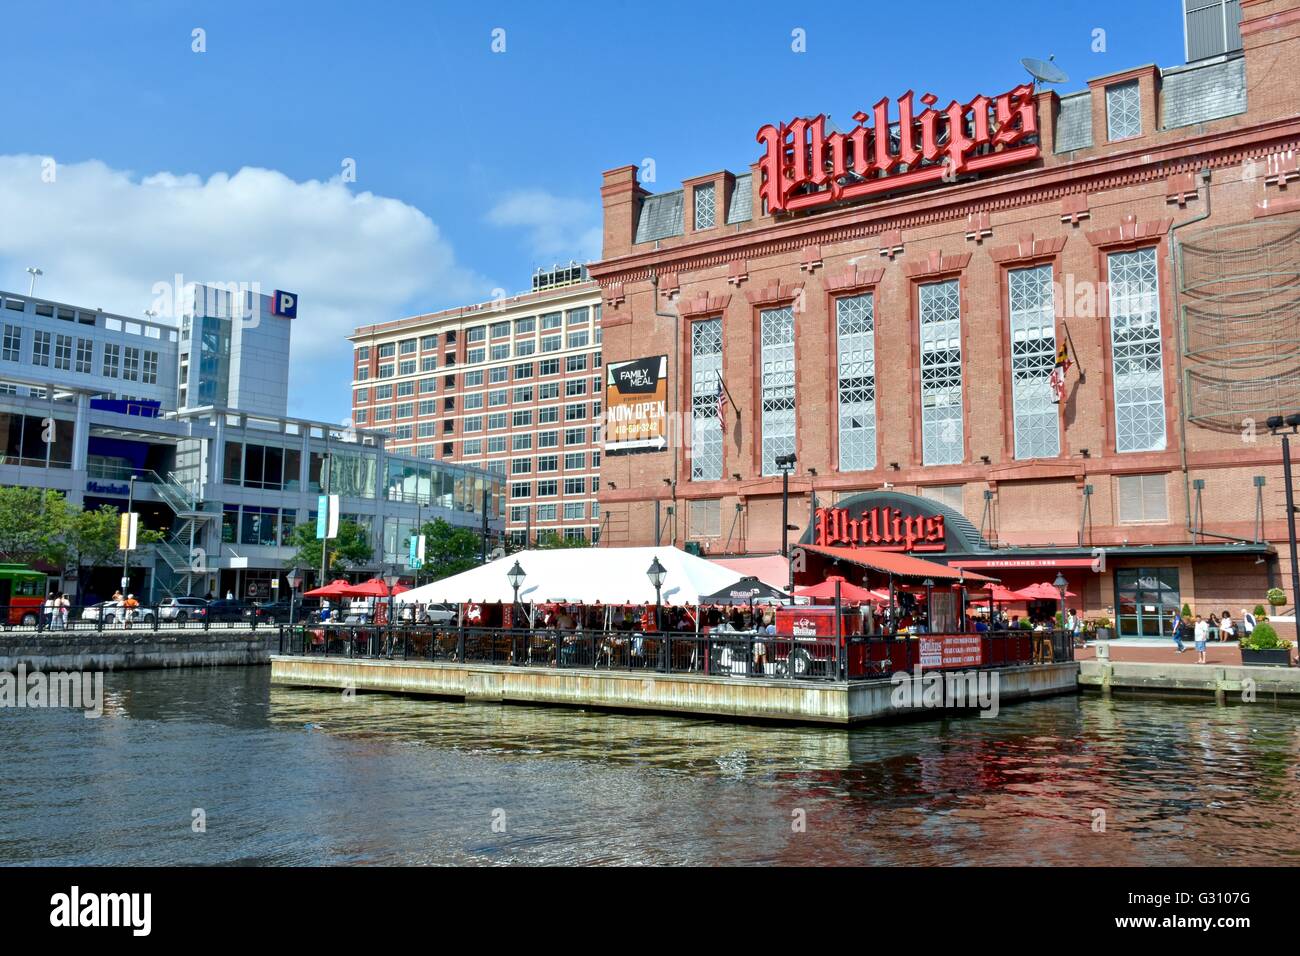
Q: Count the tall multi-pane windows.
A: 6